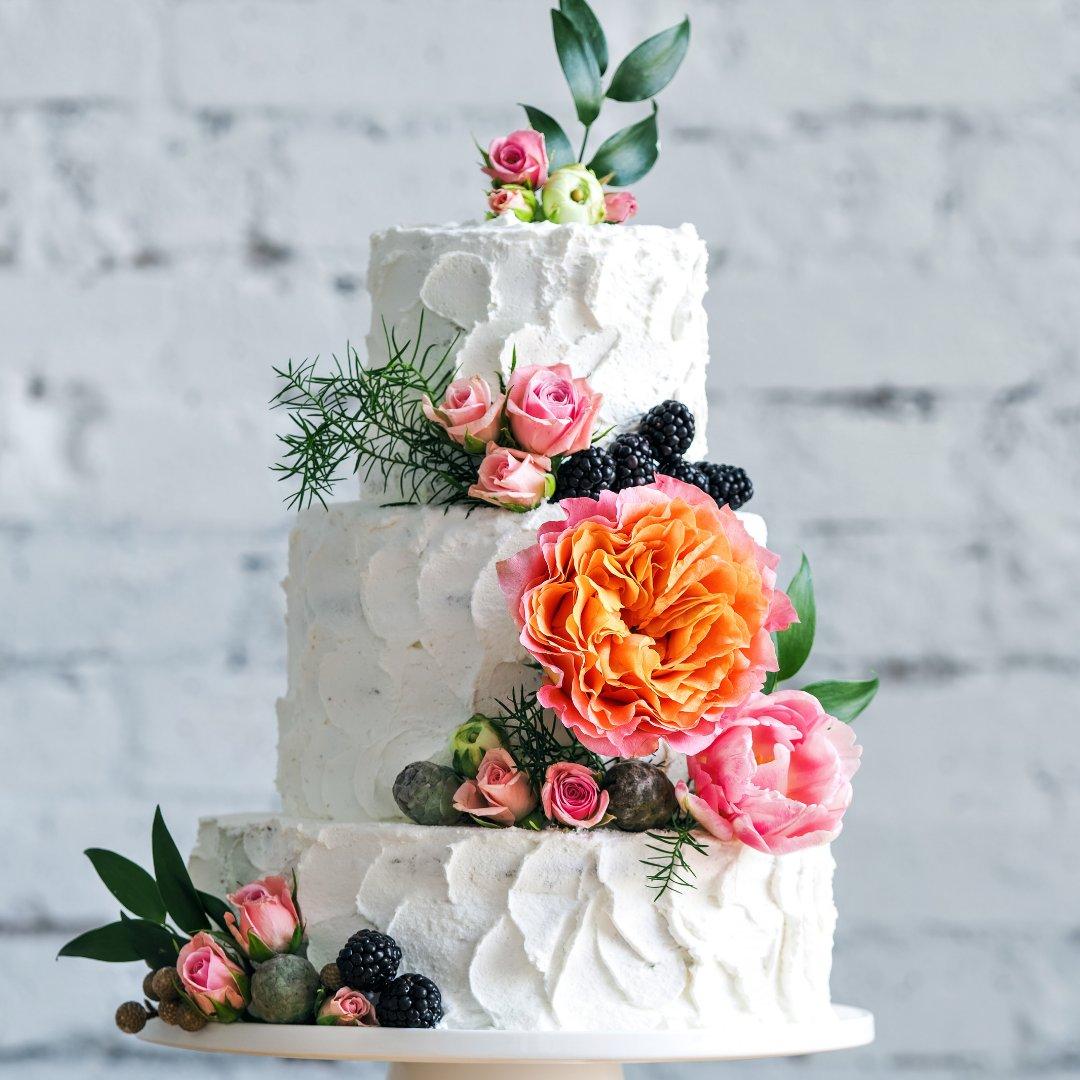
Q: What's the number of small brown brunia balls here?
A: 6